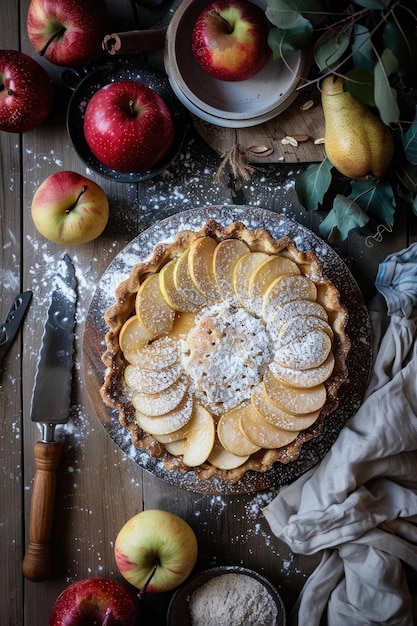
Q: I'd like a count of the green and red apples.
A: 7